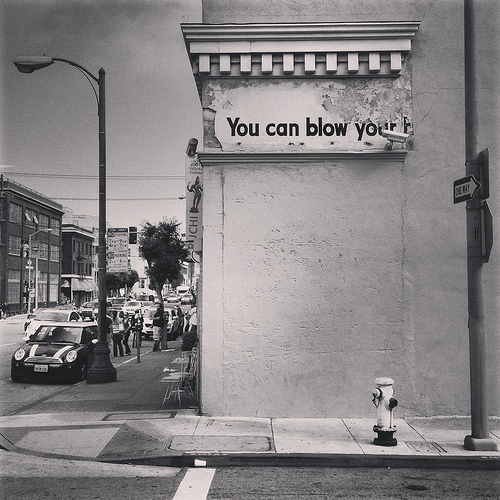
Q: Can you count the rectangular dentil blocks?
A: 10